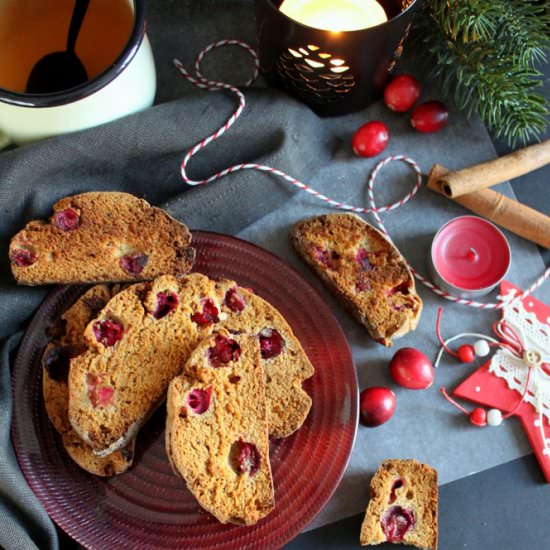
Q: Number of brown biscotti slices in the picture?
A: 7